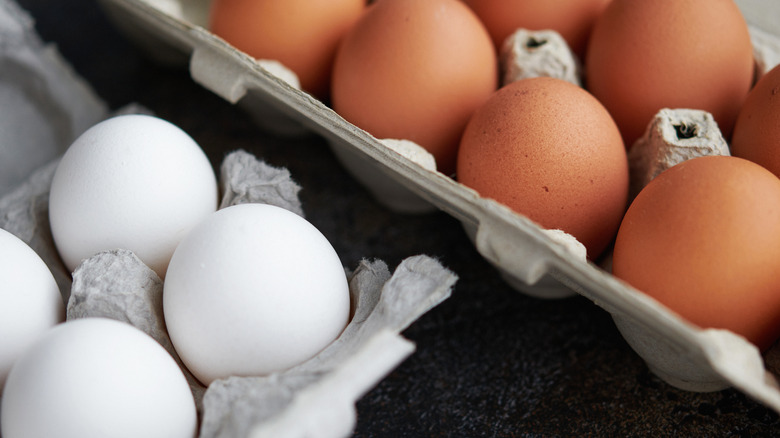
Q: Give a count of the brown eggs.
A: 7